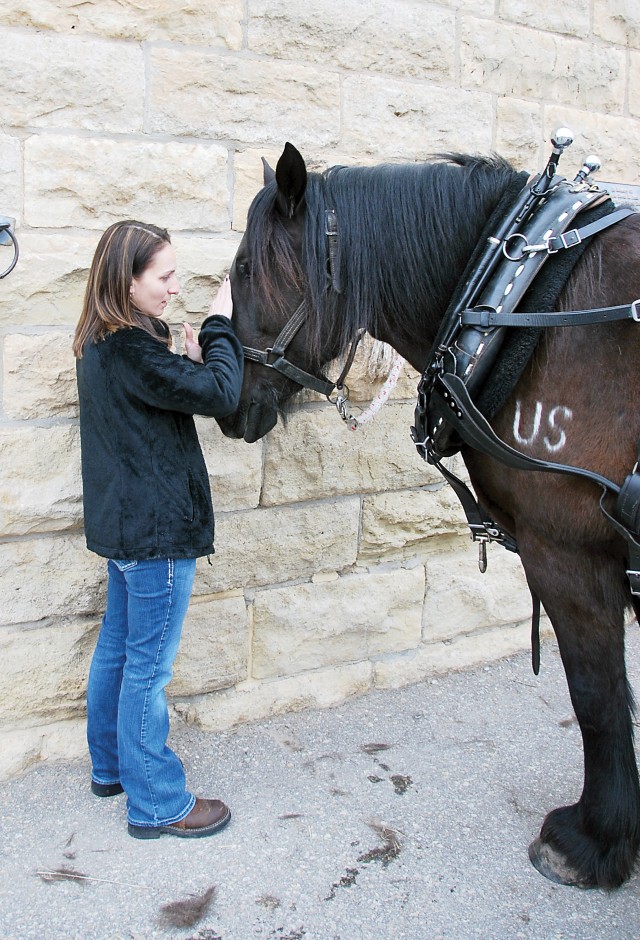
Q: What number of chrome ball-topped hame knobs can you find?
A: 2